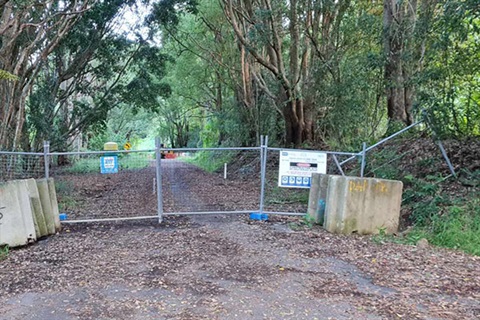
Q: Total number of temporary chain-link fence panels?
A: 5